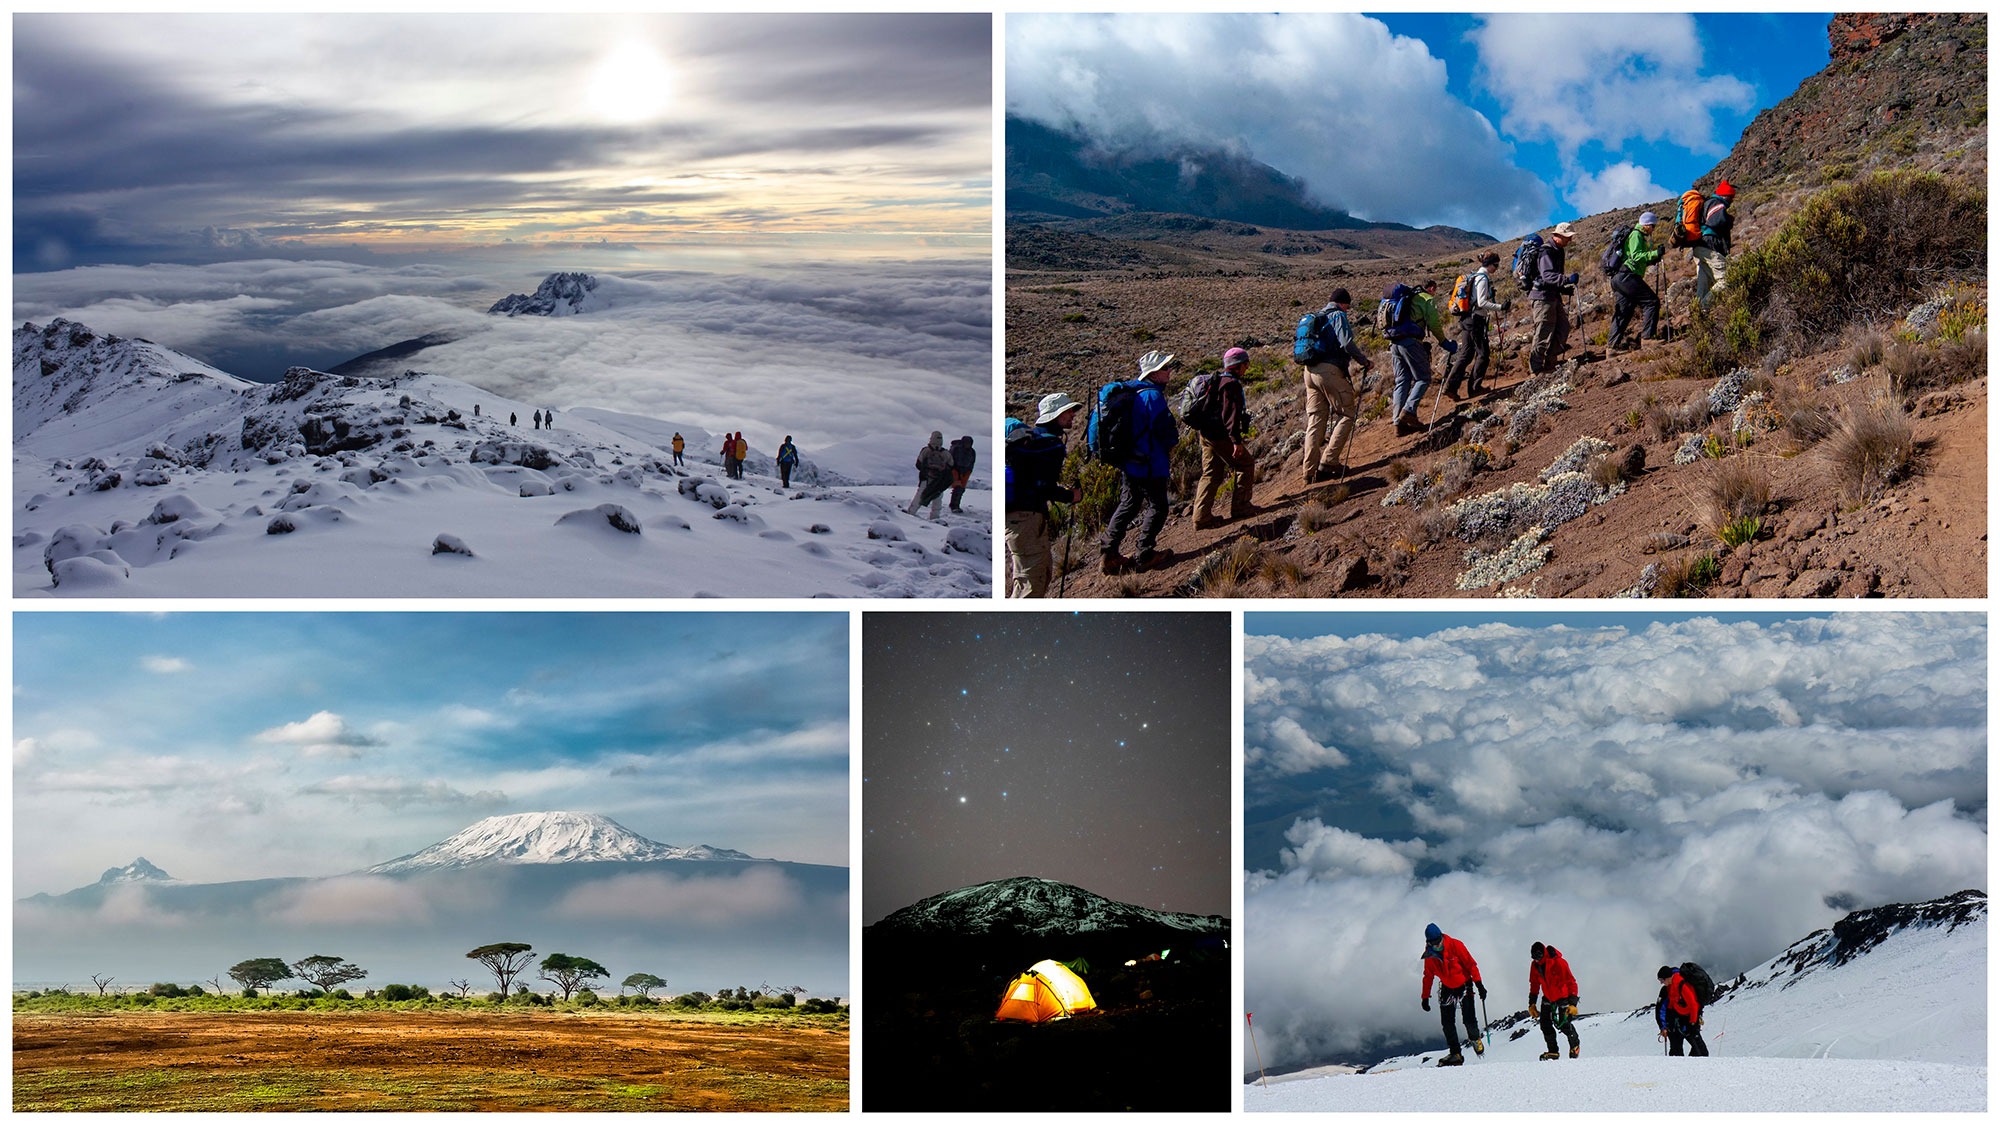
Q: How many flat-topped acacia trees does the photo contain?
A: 5